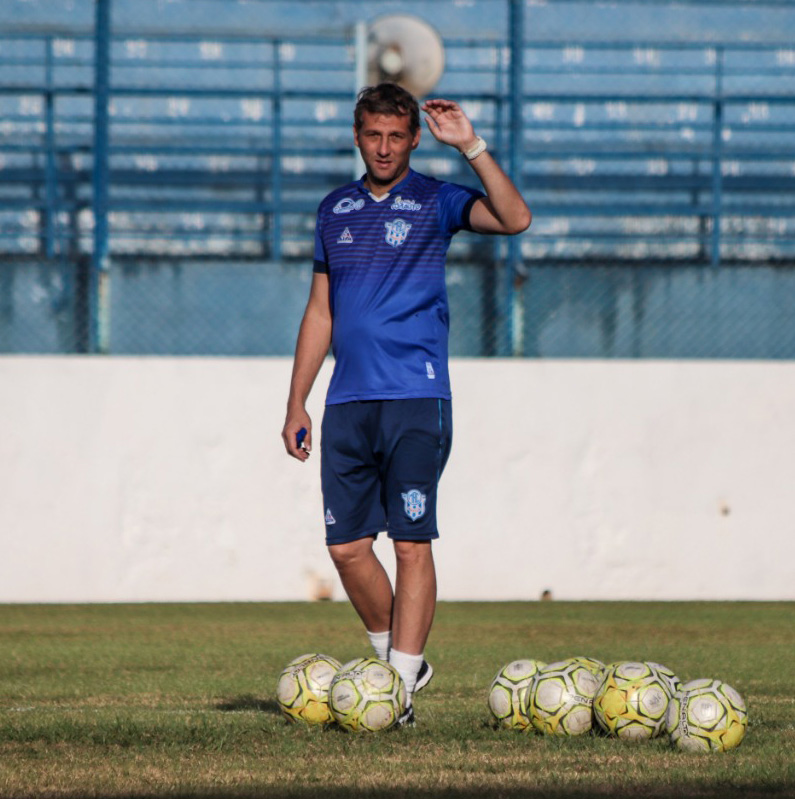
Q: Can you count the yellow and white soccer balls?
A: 8